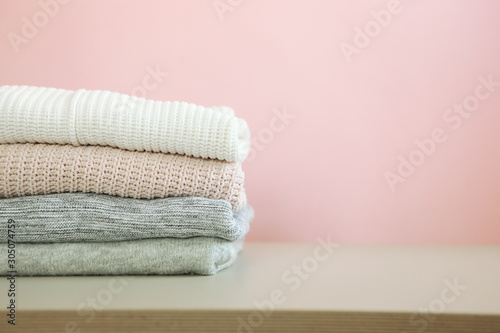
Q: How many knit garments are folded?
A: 4